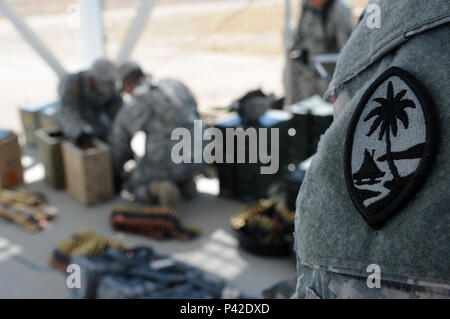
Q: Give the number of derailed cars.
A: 0